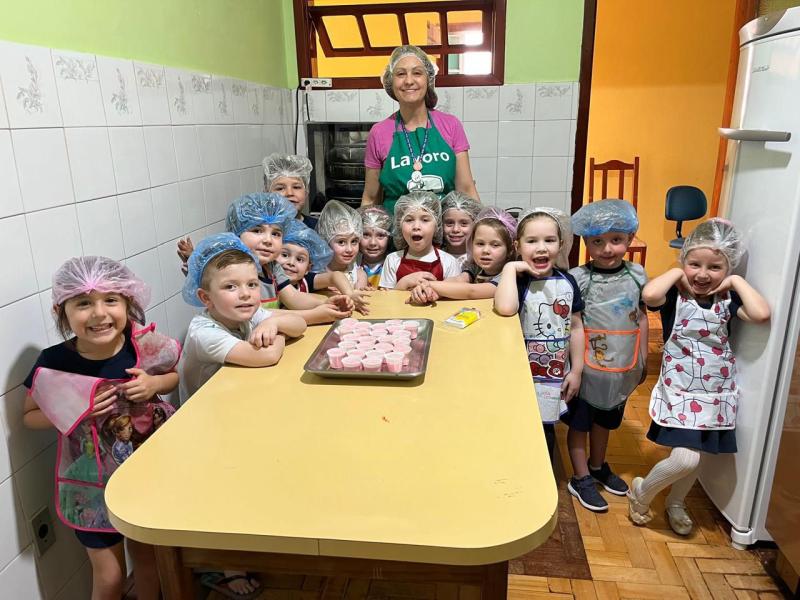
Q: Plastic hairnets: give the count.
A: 14